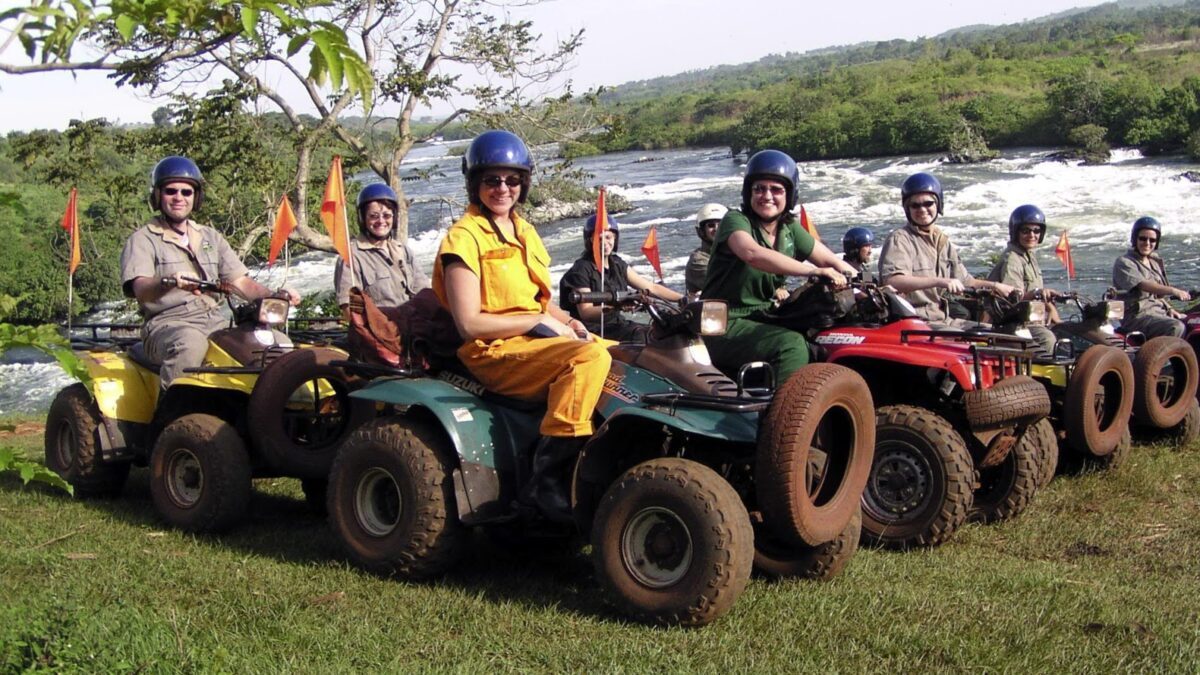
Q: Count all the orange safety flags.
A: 7